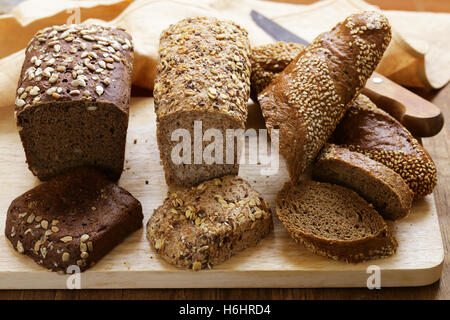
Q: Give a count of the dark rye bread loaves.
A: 1